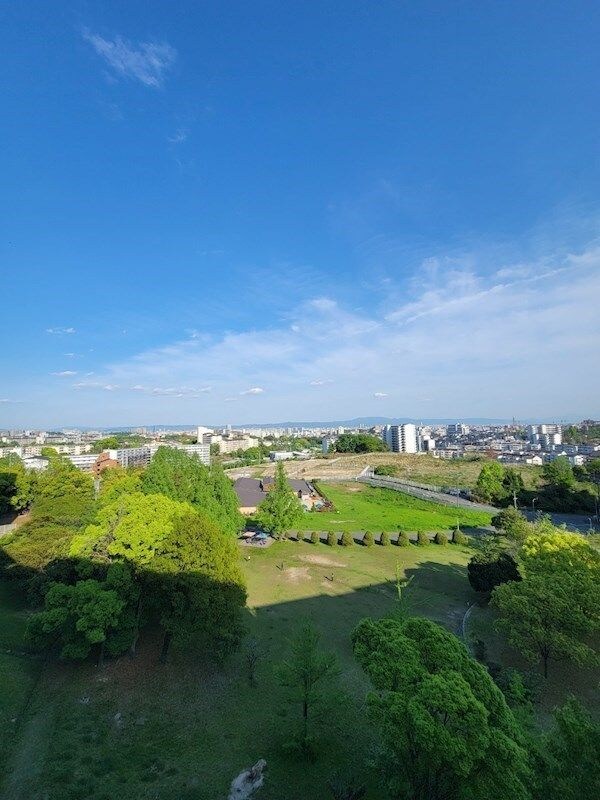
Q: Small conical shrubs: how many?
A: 11